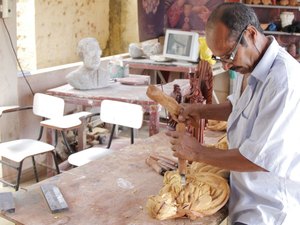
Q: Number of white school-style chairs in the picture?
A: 2